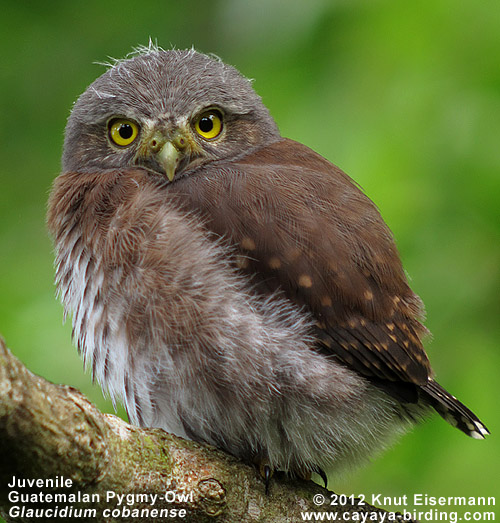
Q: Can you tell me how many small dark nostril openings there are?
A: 2